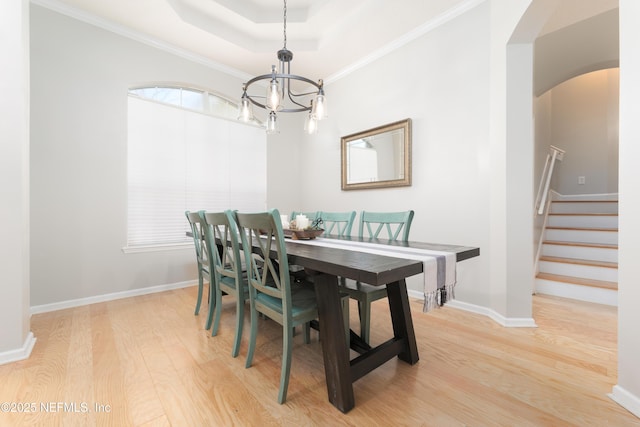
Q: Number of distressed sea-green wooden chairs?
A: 6